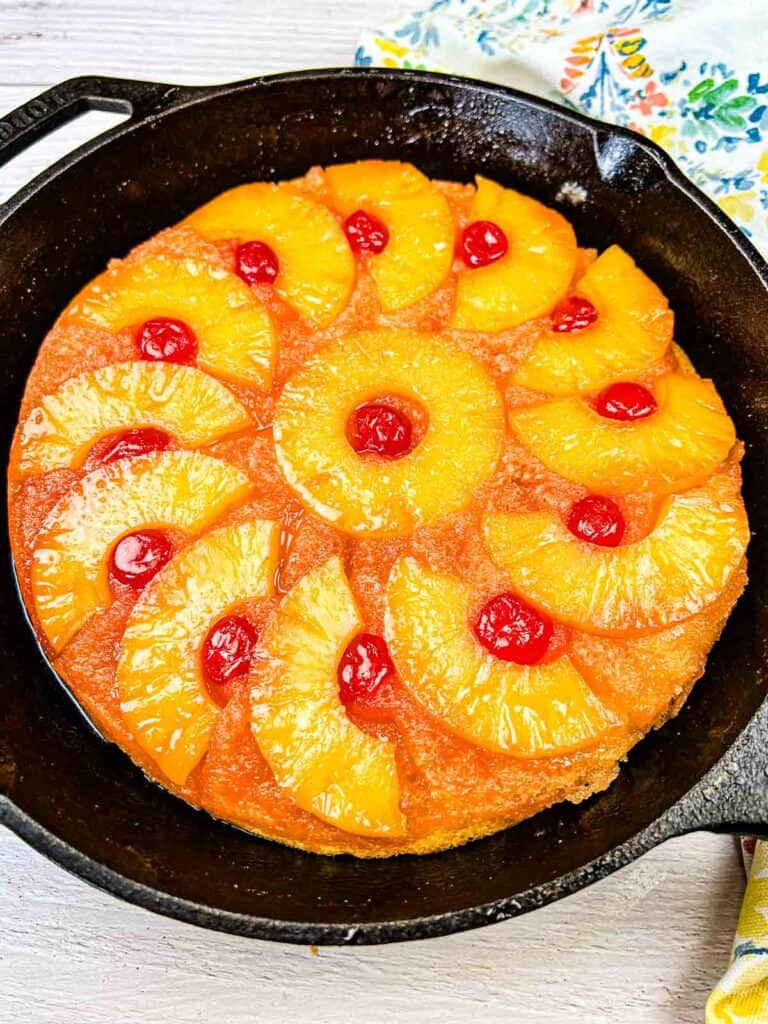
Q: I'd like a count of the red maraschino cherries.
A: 13